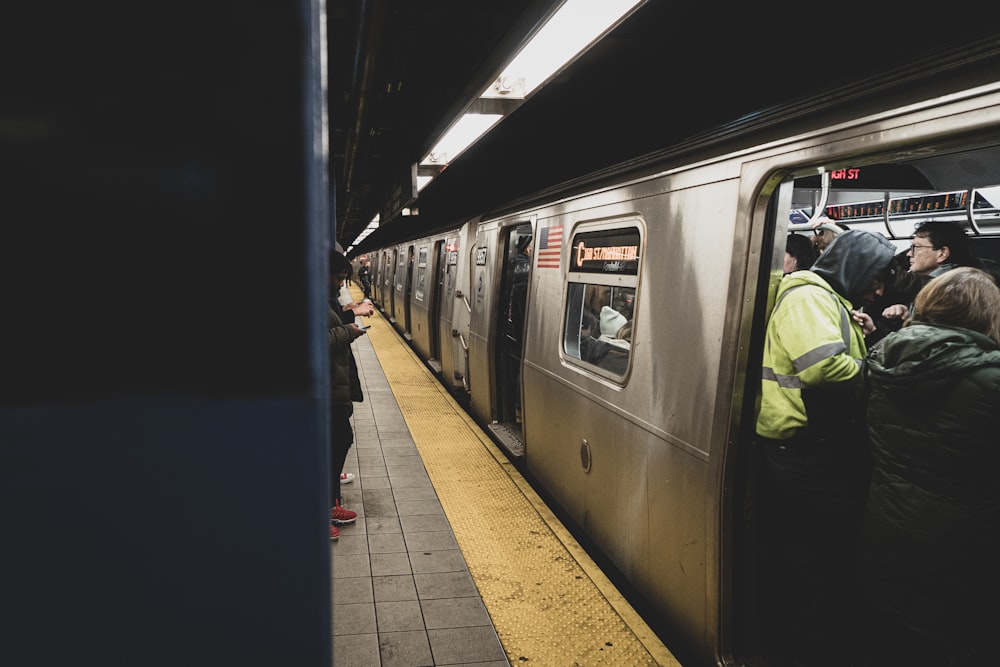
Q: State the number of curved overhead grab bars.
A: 3